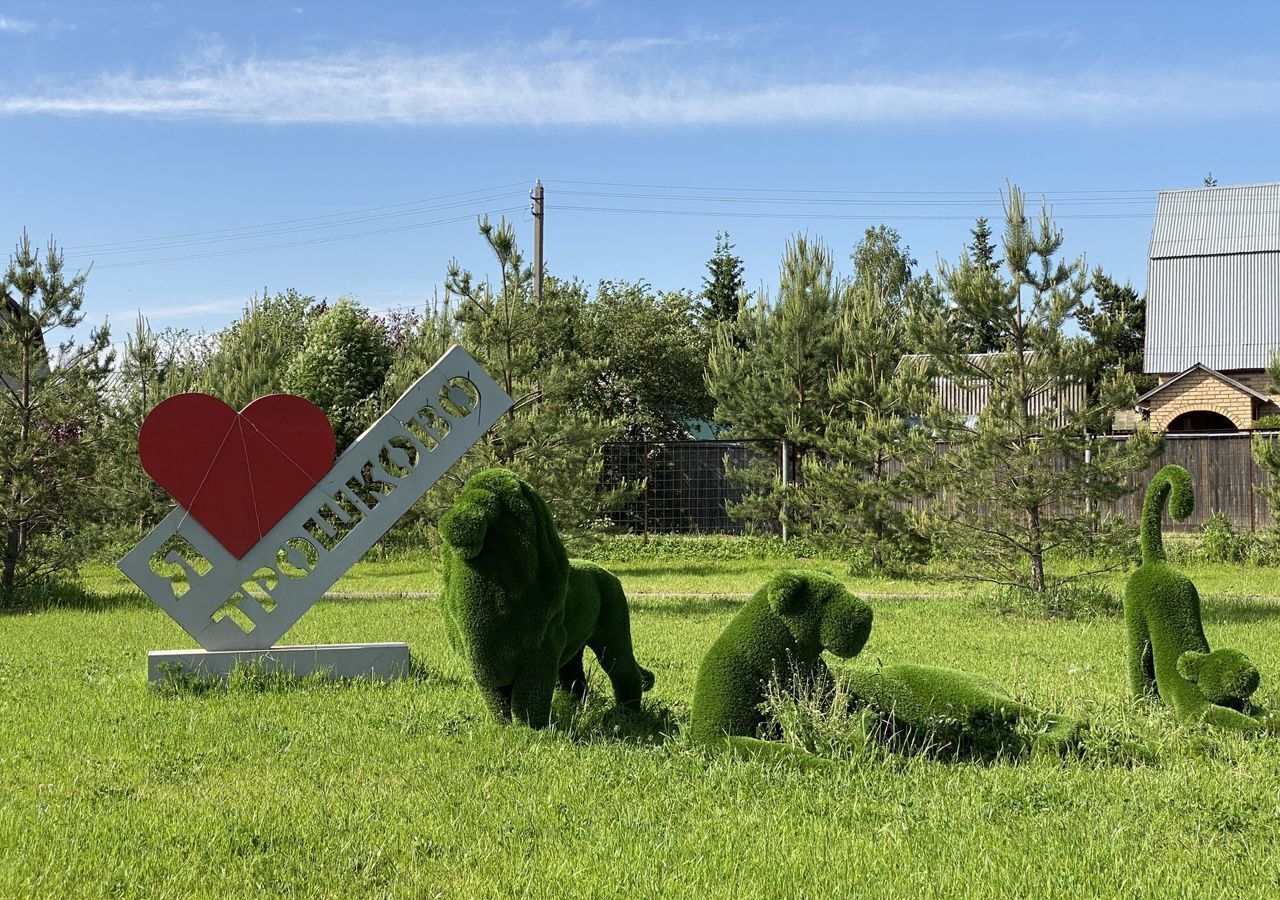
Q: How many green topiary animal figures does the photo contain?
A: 3